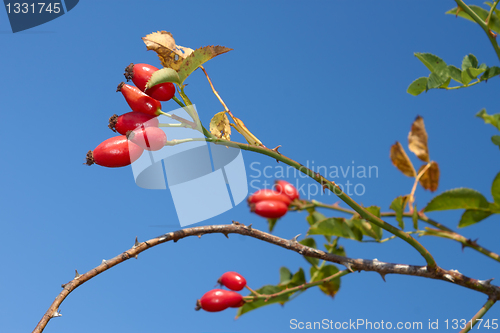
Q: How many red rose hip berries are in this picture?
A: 10